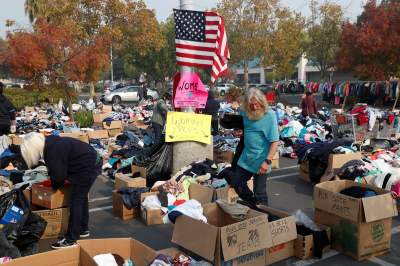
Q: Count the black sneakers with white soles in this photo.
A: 2